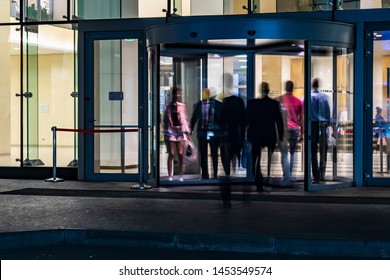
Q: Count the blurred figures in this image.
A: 6